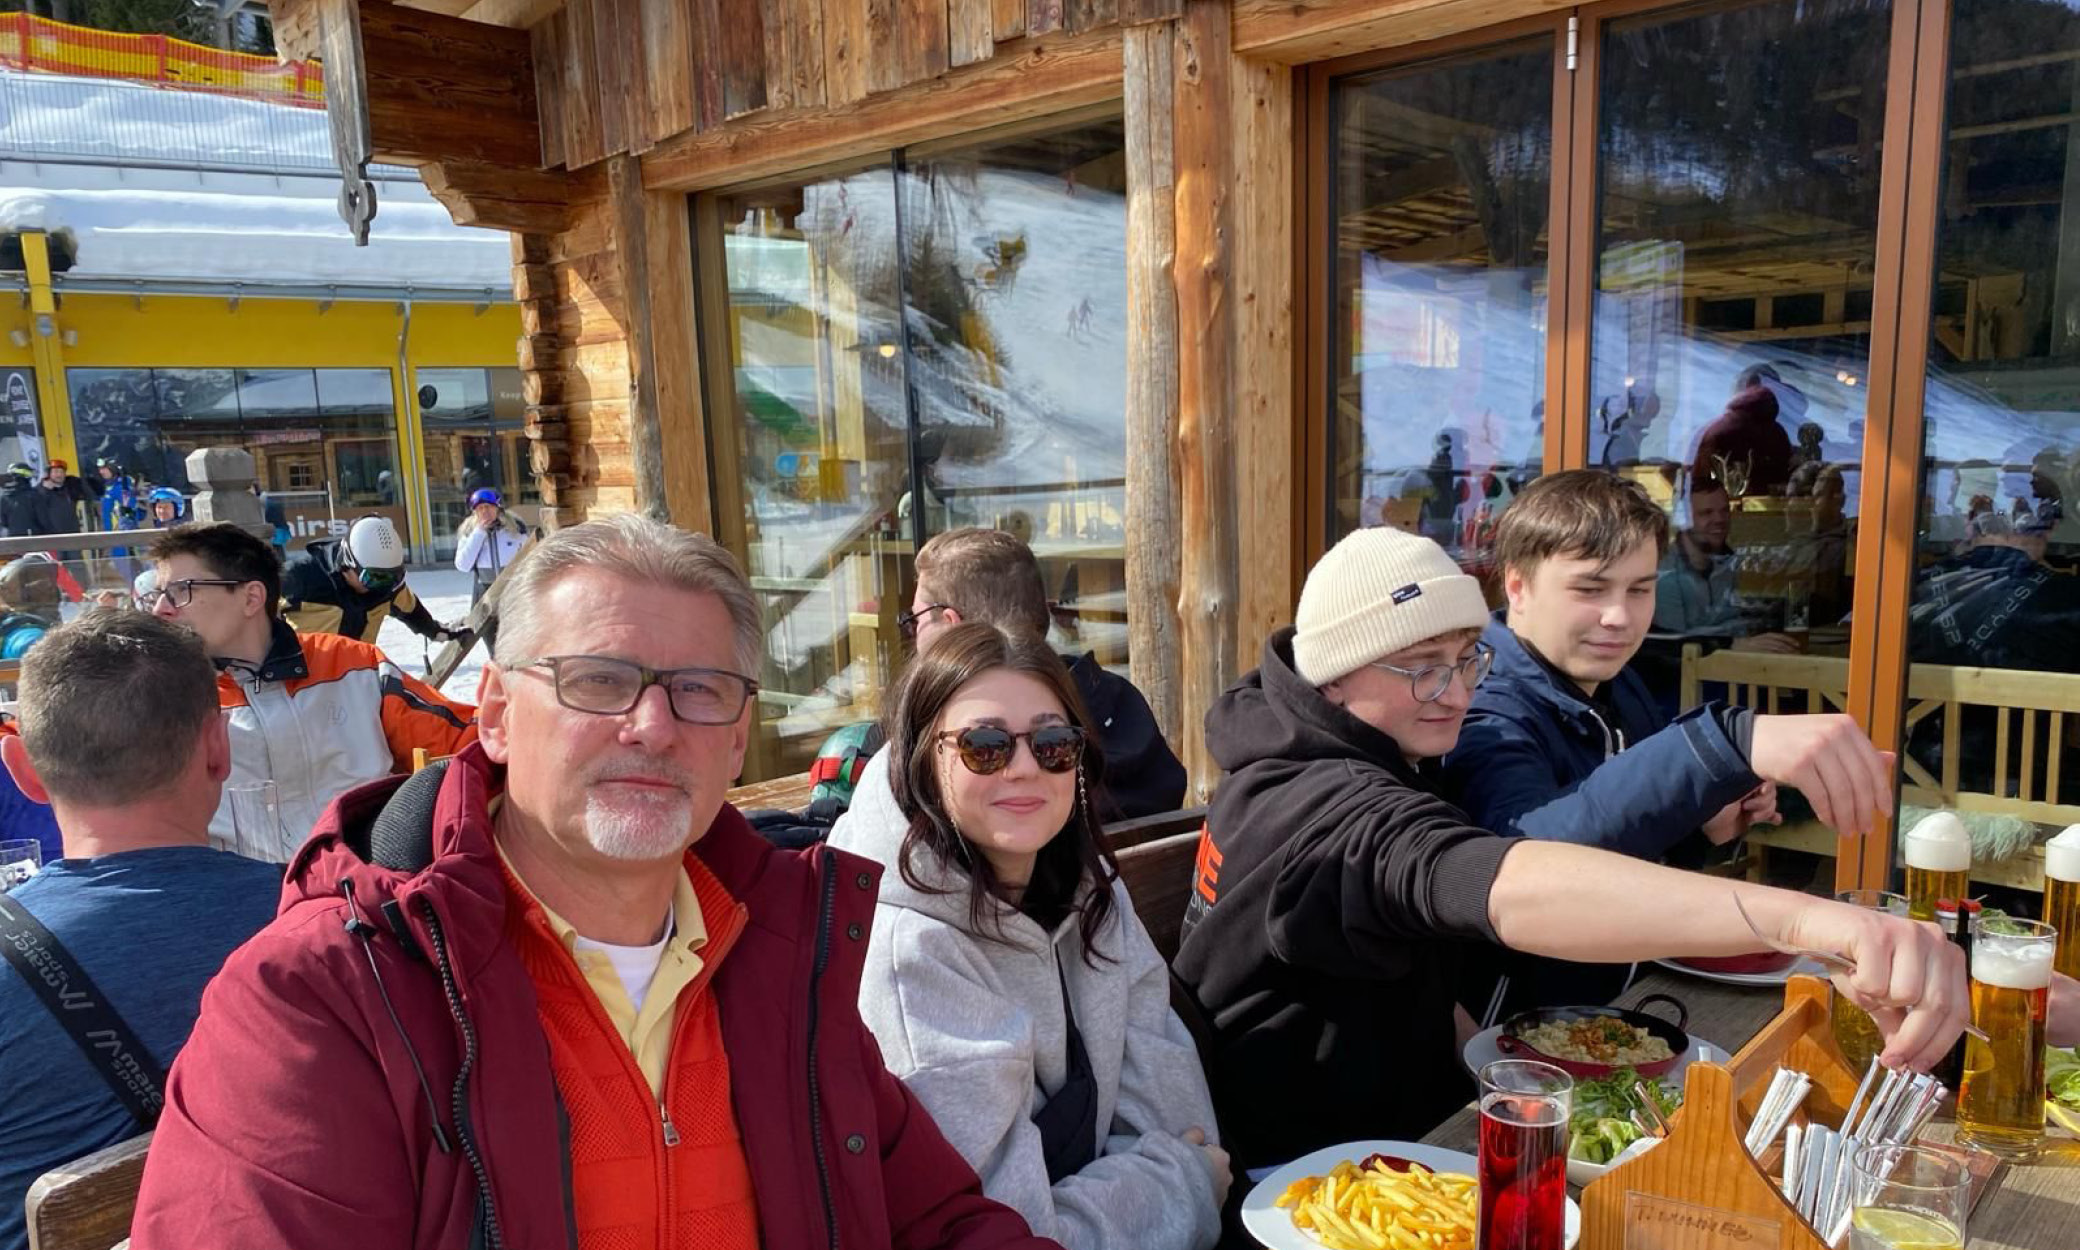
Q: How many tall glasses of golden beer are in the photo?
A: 3